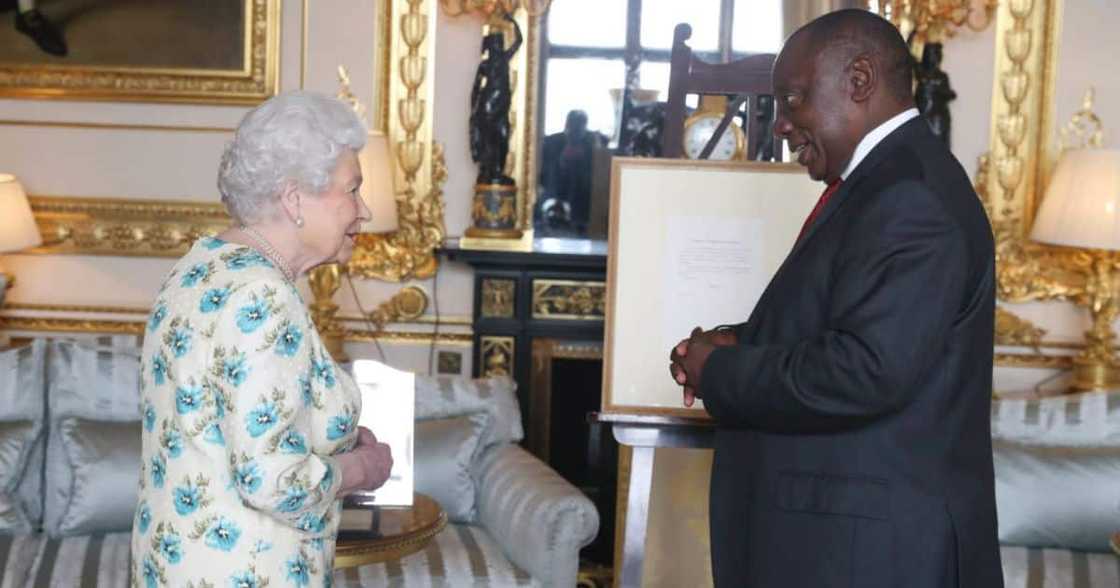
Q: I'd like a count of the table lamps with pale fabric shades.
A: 3